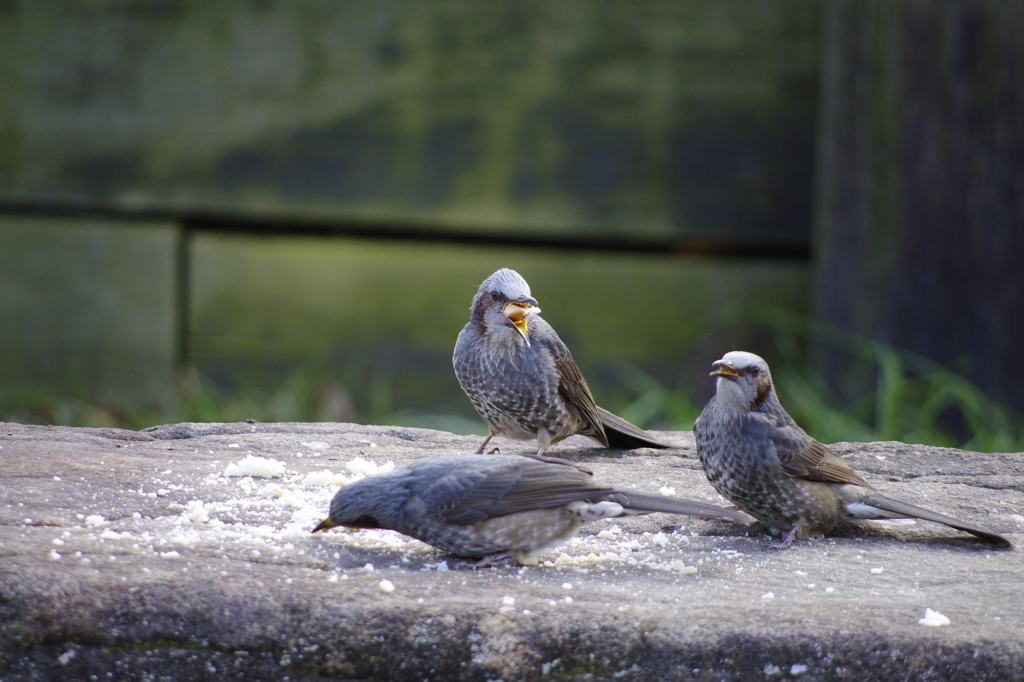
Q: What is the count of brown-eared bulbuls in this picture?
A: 3